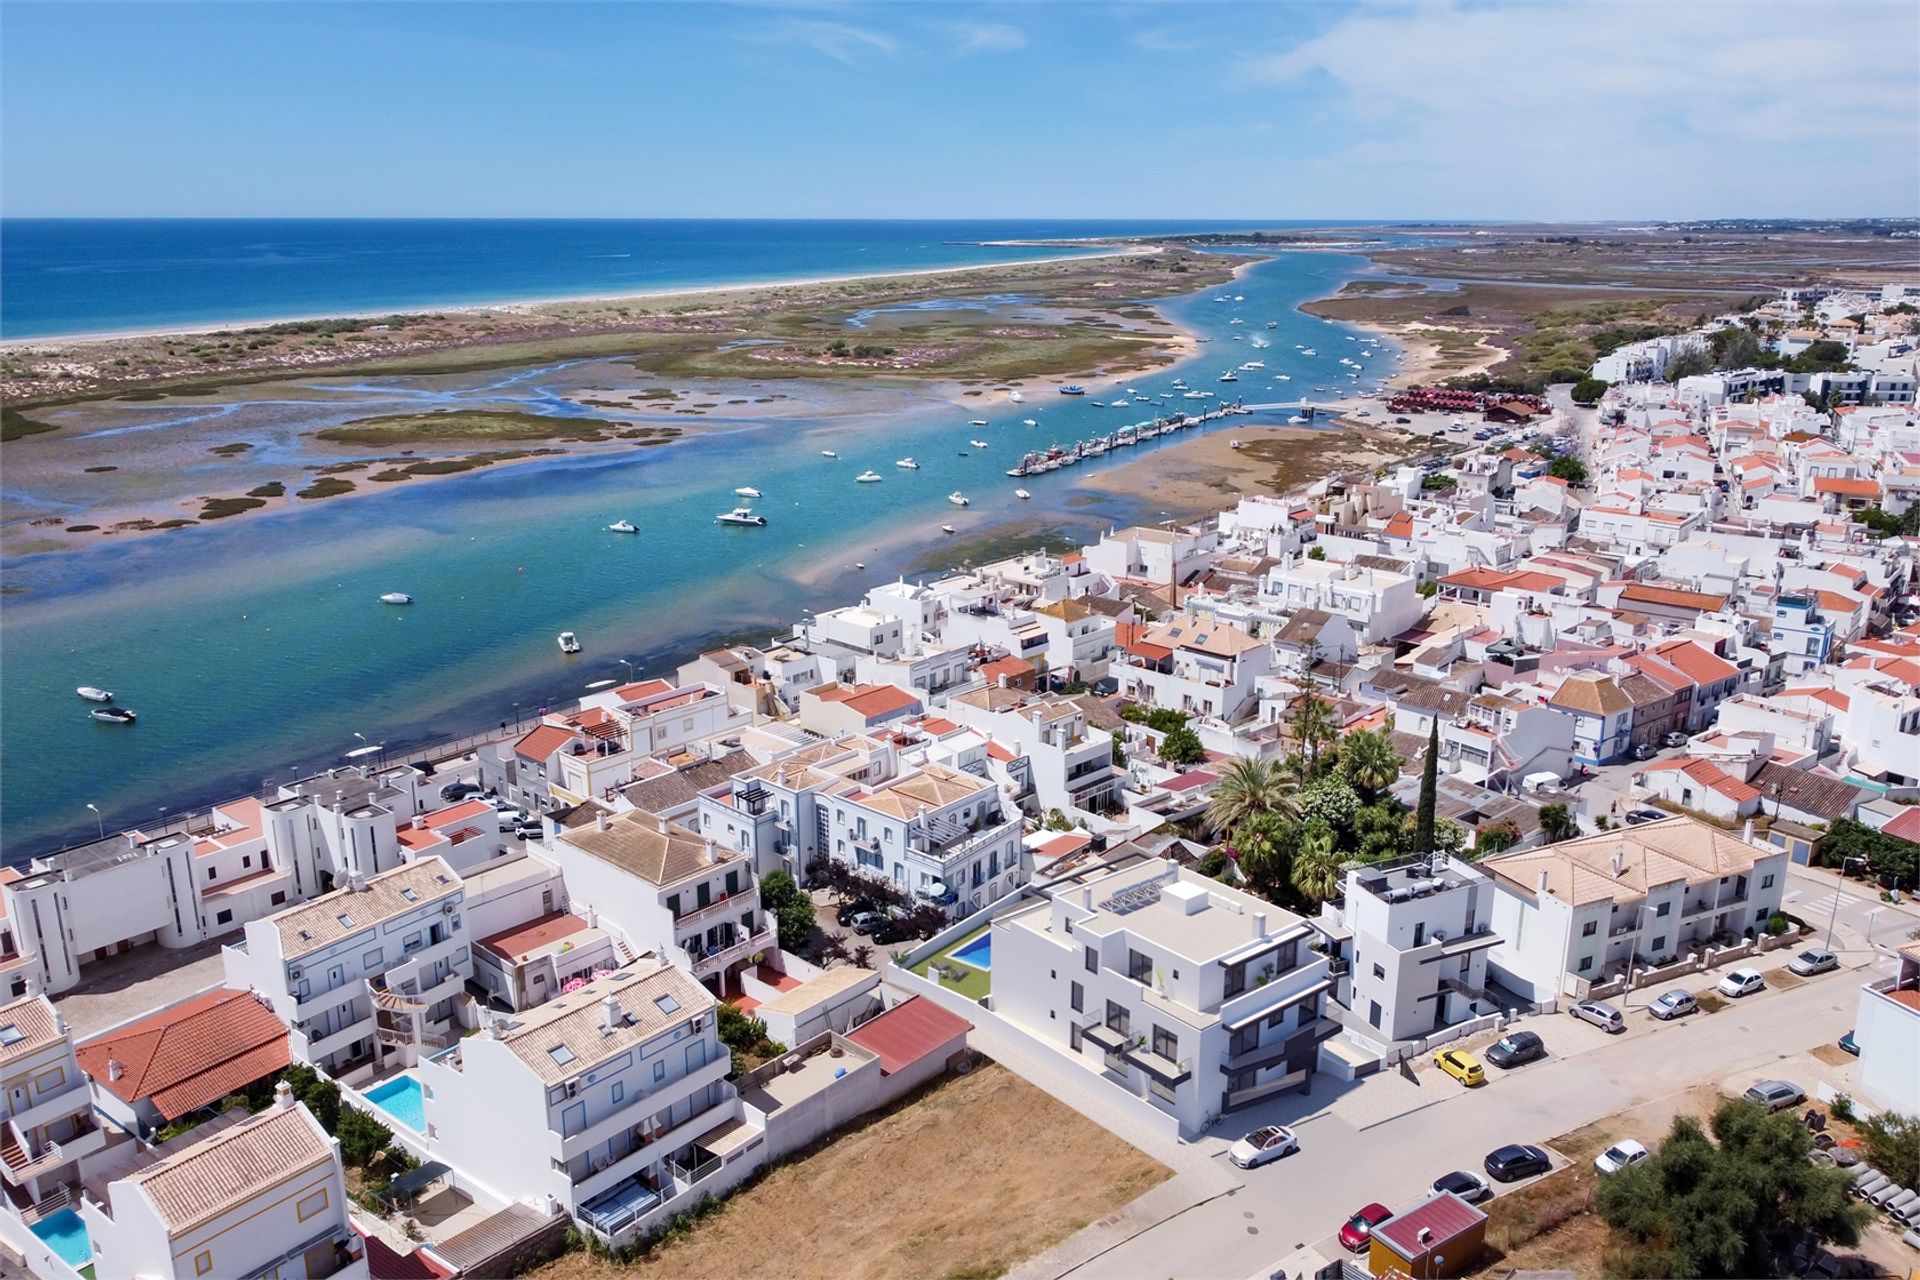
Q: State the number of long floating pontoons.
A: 1